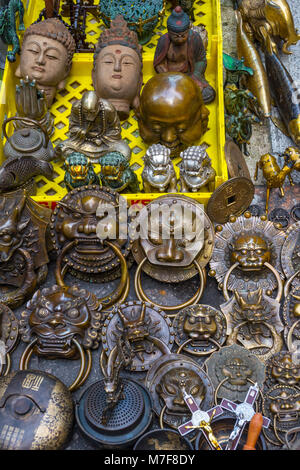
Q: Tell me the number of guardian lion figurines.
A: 4